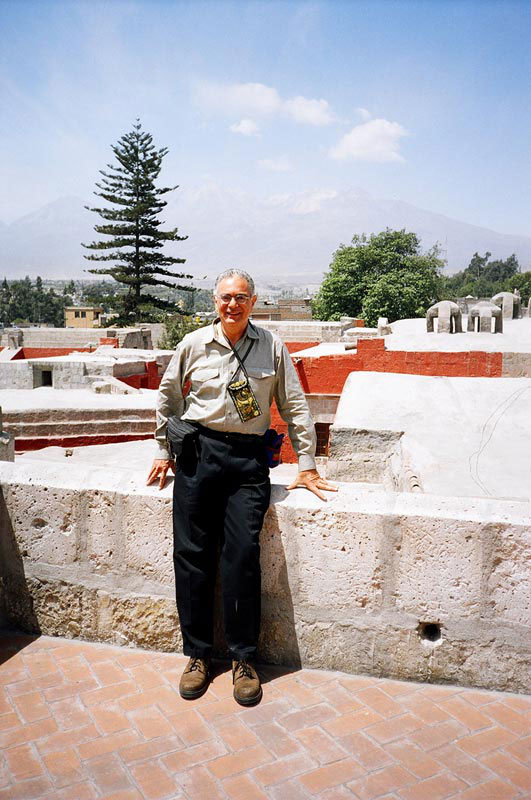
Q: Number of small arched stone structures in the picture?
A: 3